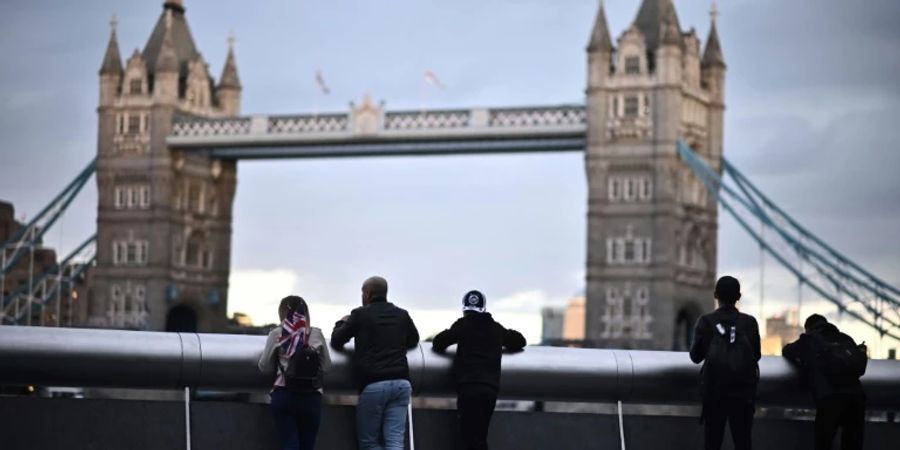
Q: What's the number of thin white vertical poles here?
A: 3